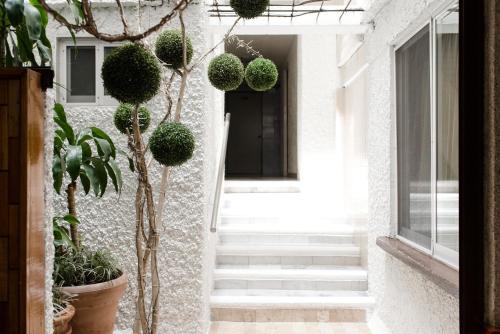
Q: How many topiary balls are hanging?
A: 7